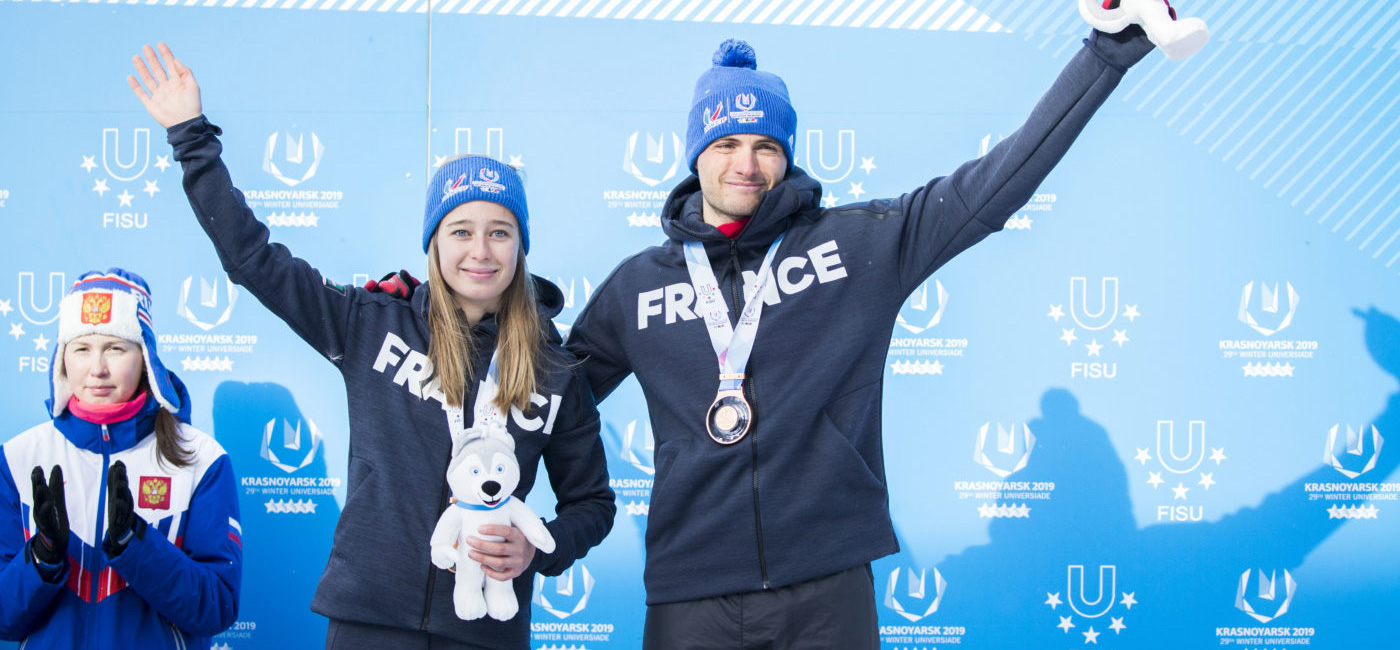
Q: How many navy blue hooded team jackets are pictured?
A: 2